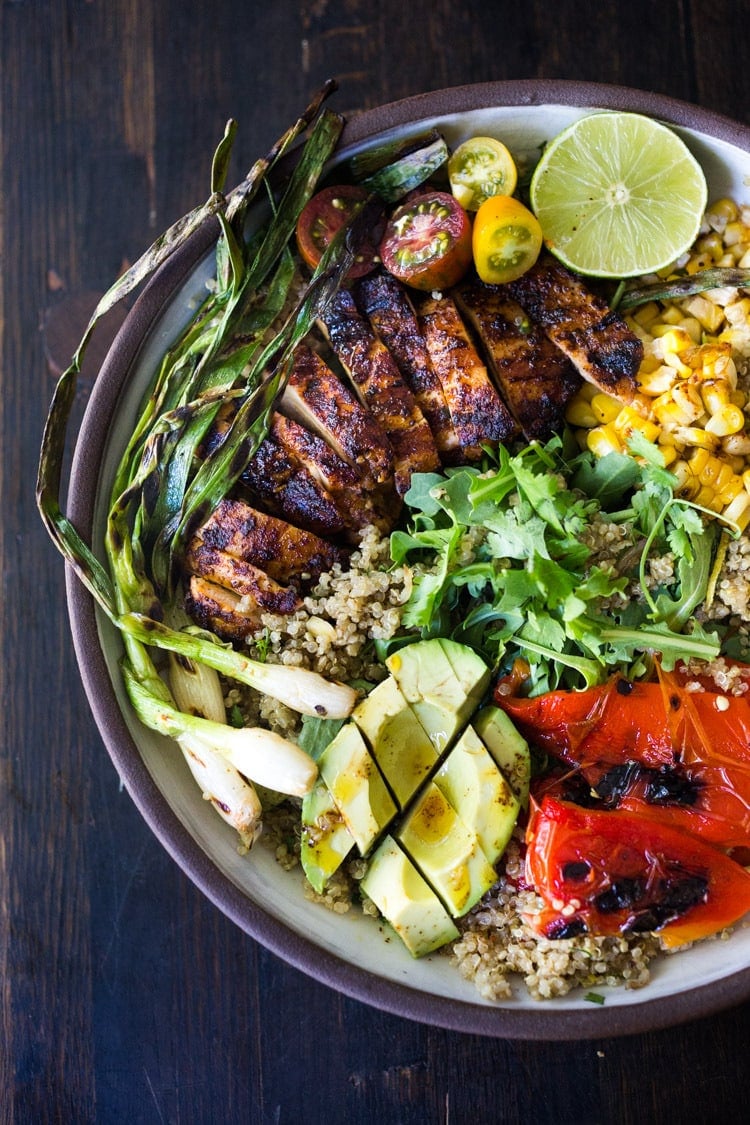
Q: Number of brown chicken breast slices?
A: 11